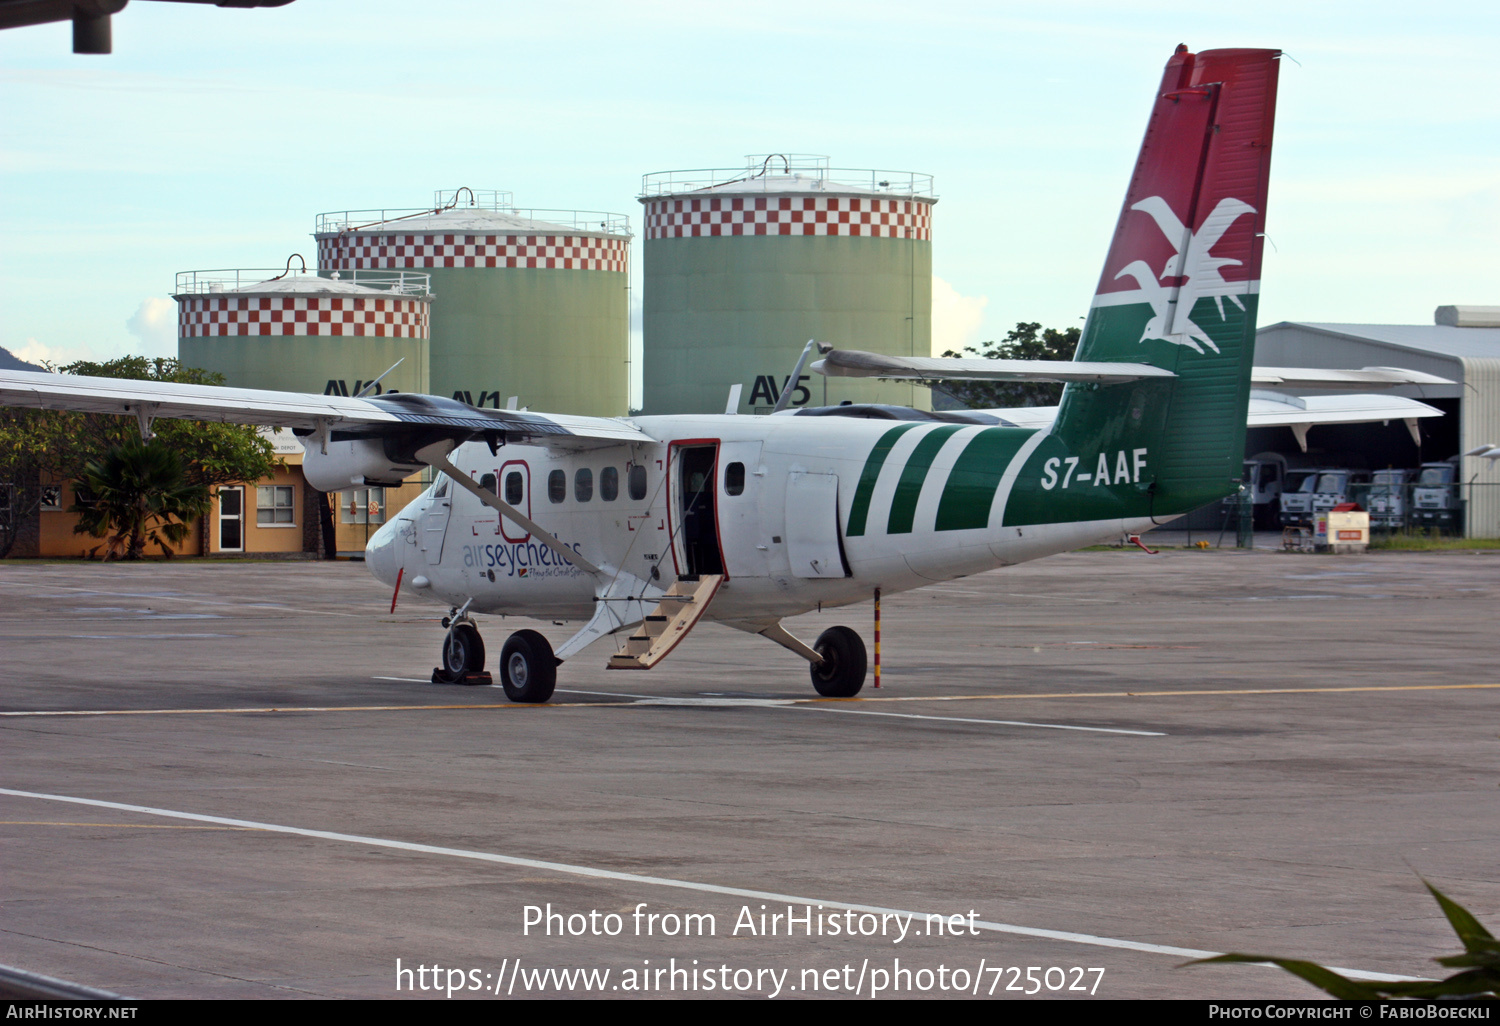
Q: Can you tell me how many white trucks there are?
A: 5